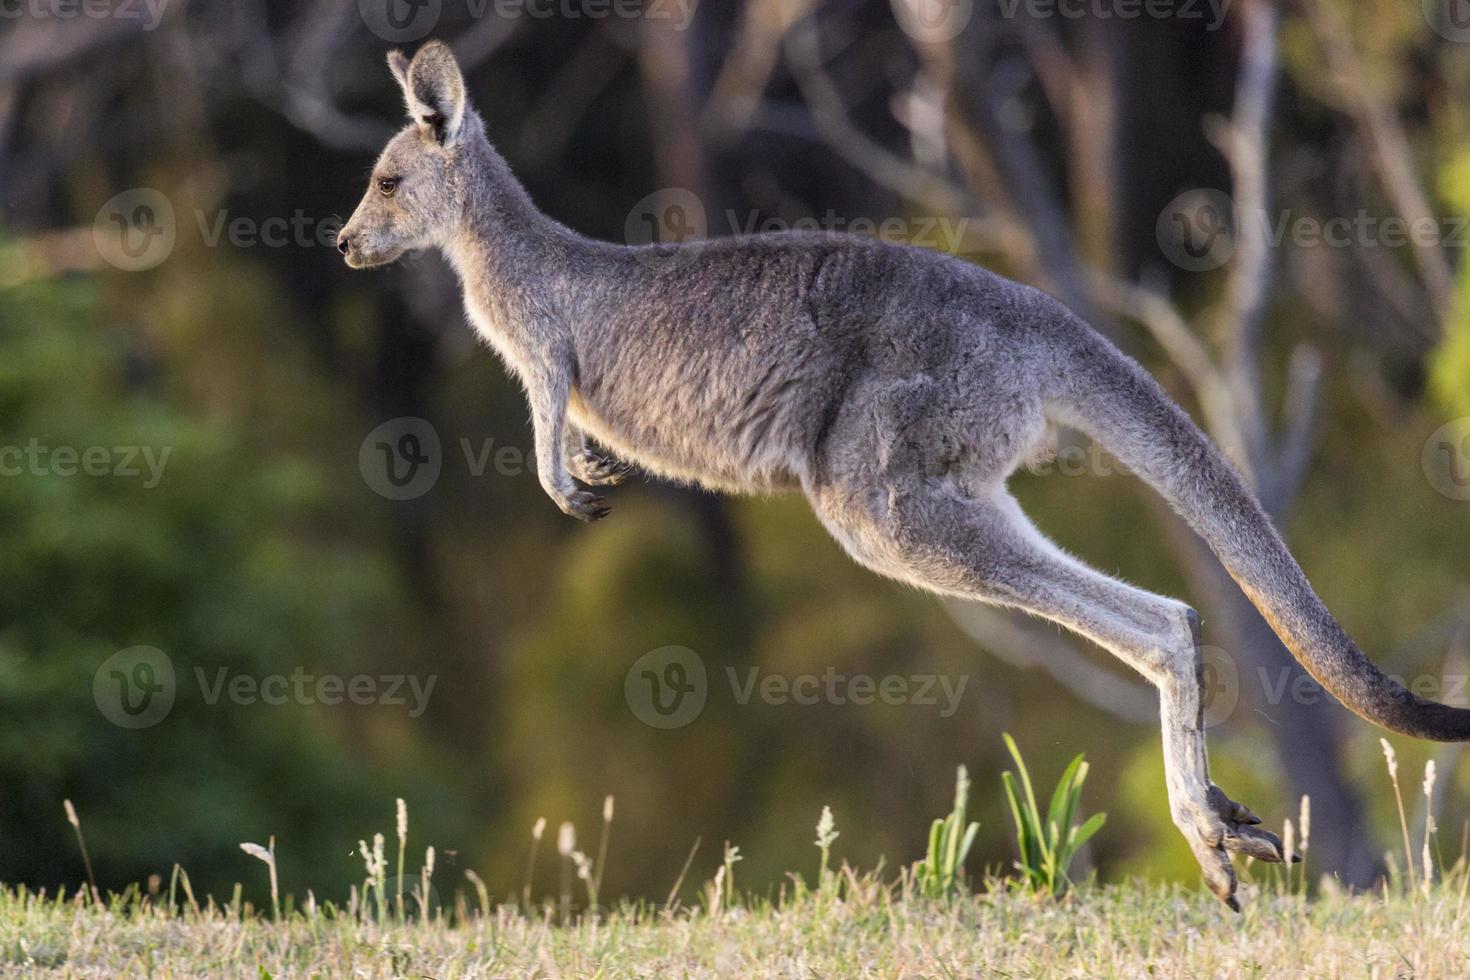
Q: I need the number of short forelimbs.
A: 2